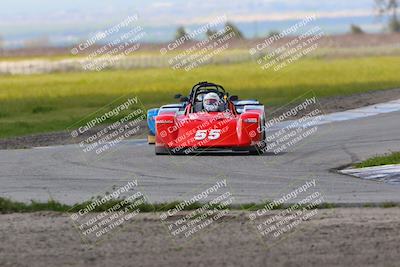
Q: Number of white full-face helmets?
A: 1